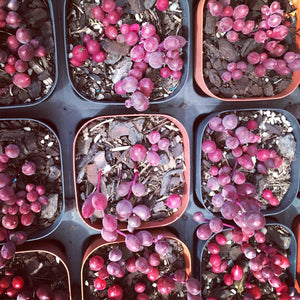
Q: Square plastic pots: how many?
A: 9